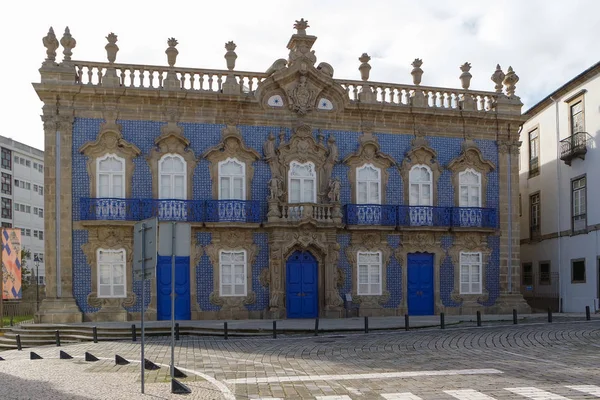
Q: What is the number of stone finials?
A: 11